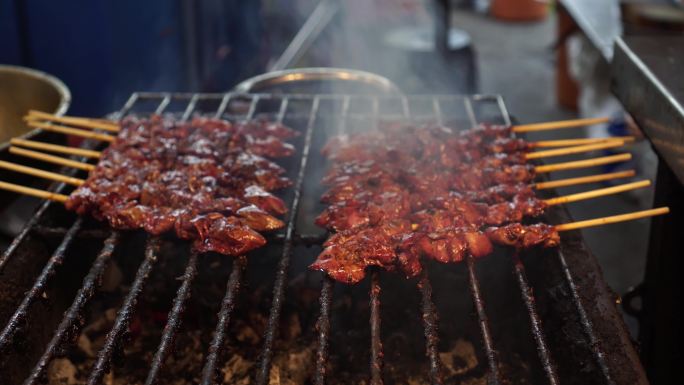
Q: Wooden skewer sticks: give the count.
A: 14